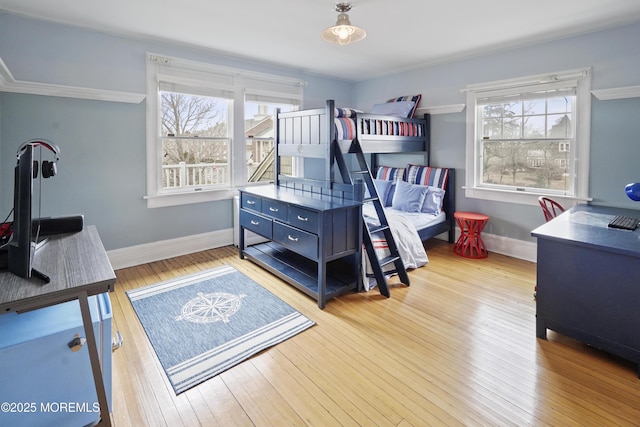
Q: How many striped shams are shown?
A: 3